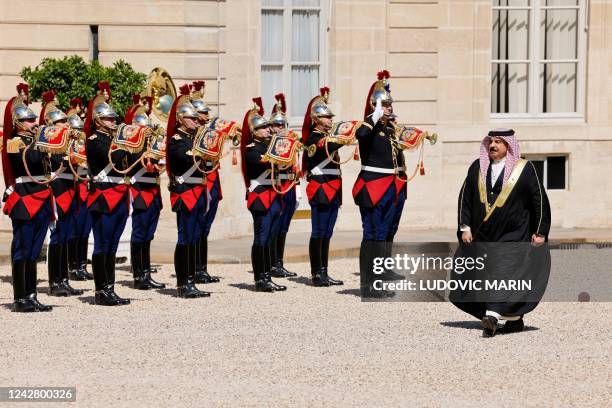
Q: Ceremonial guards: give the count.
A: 13